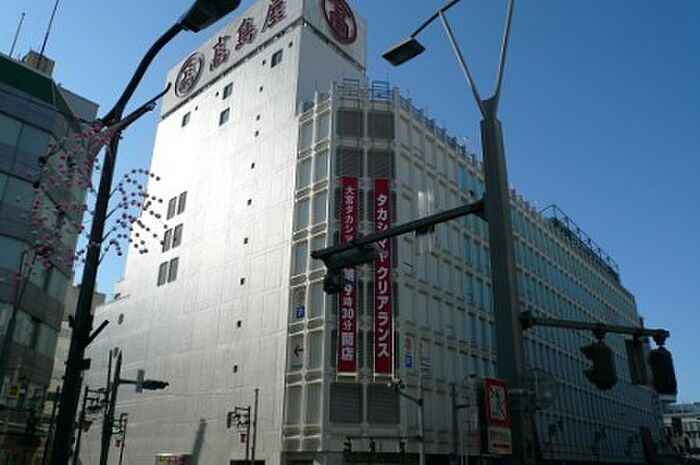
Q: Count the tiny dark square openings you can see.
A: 13